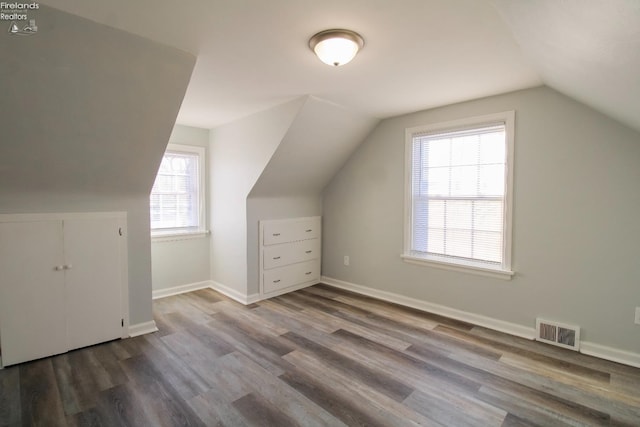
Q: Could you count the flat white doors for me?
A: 2